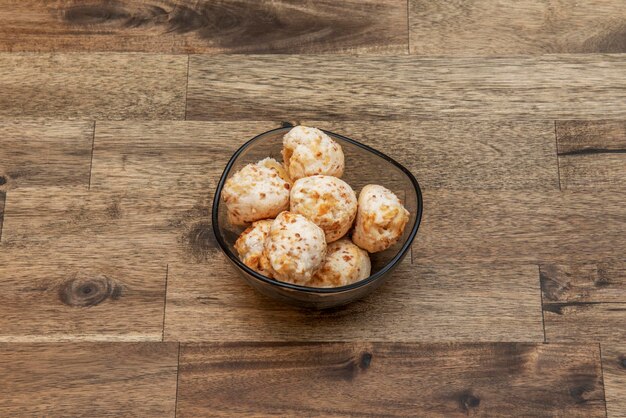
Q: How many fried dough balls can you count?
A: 7